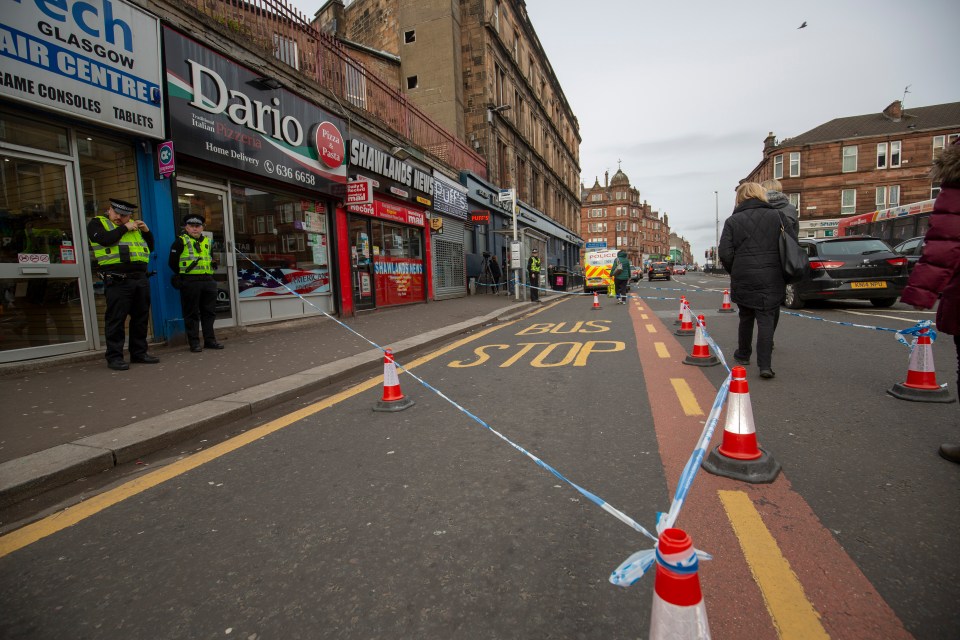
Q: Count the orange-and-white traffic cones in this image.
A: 9